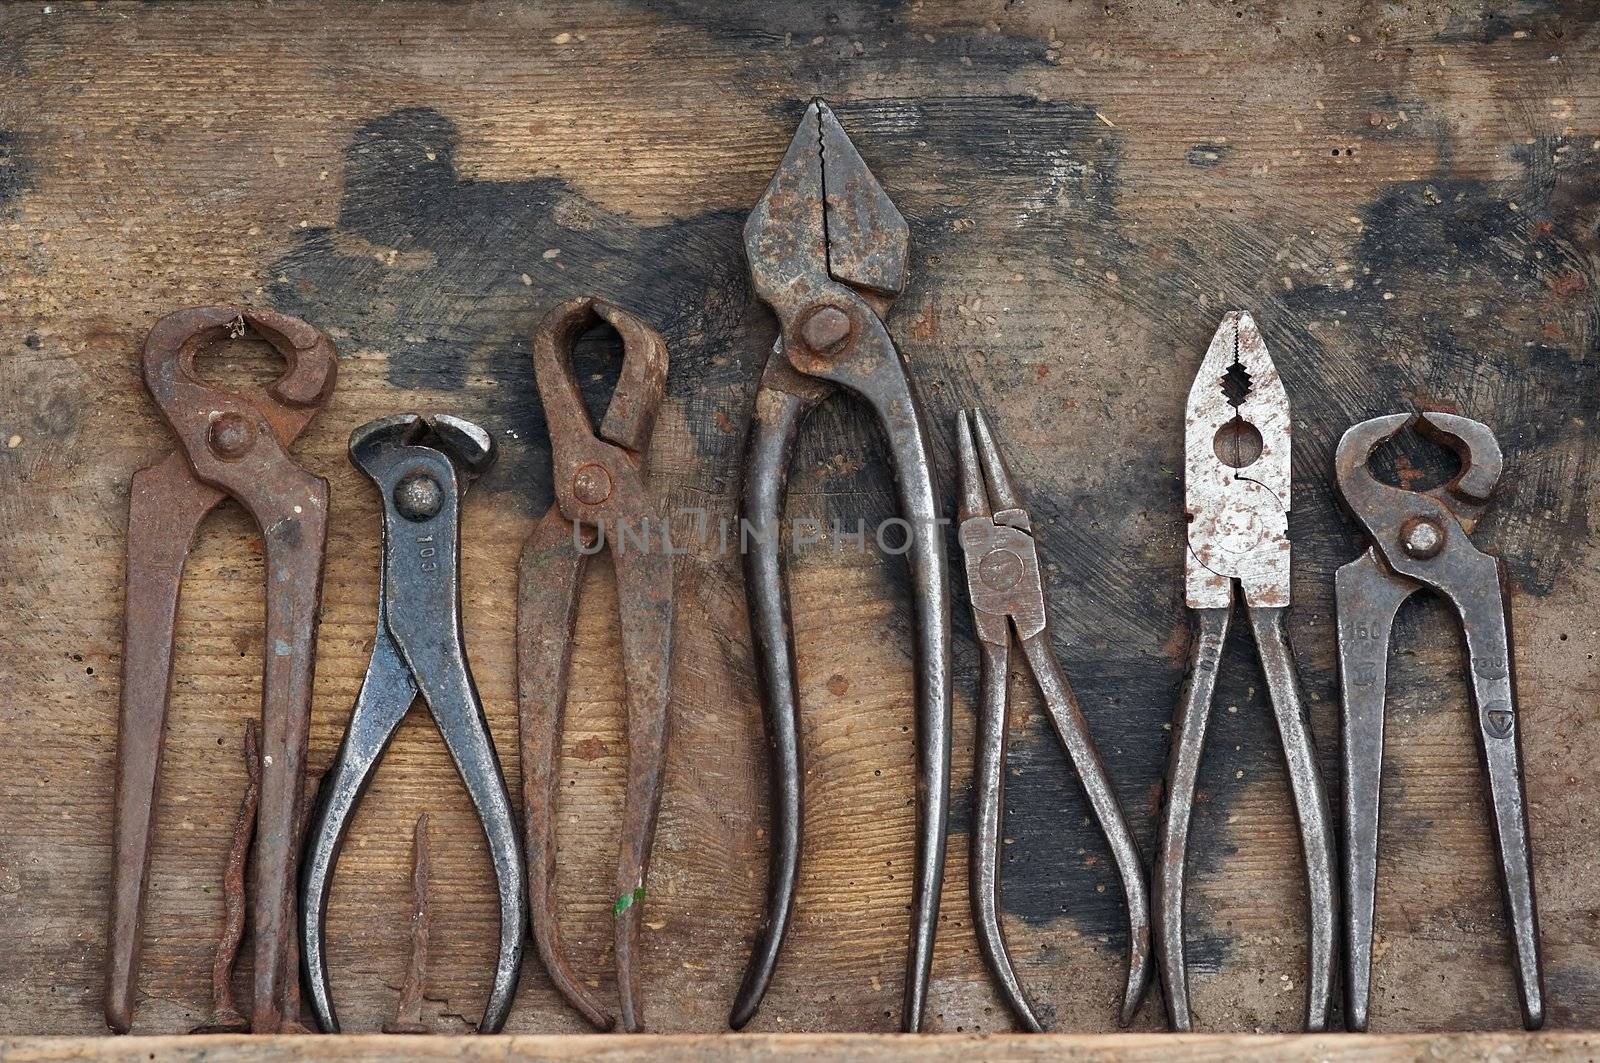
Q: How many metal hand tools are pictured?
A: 7